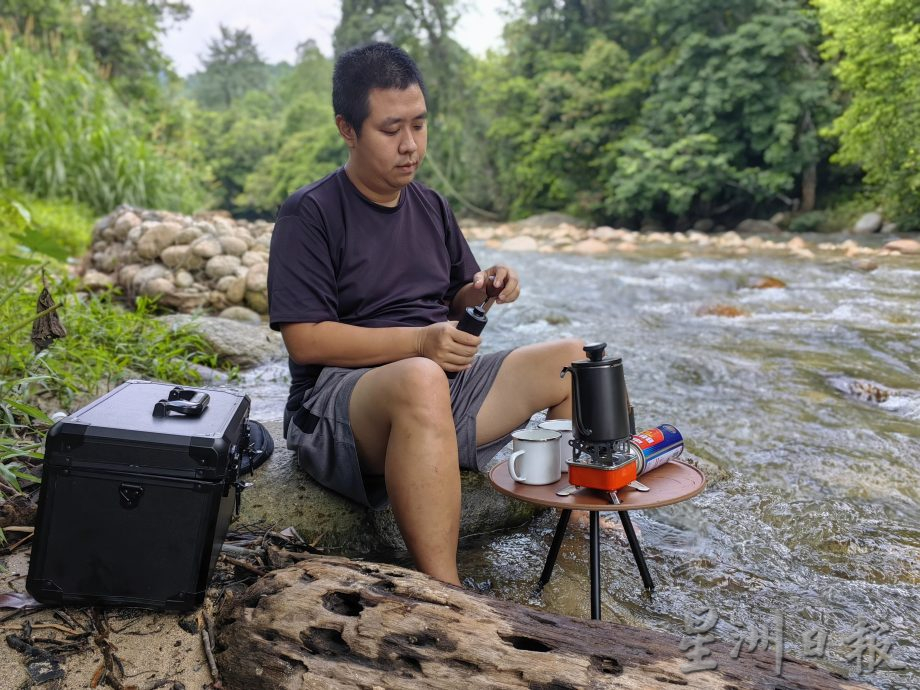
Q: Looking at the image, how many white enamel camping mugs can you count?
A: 2